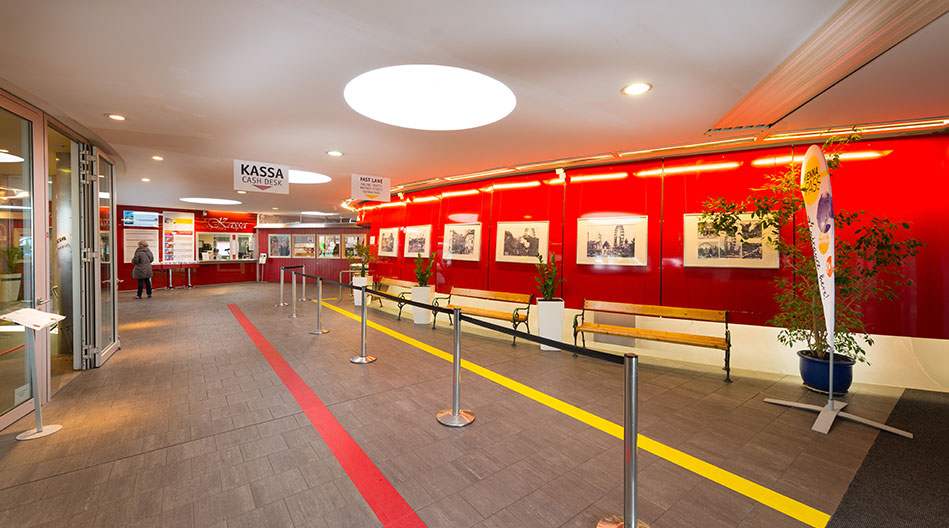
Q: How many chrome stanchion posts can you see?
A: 7